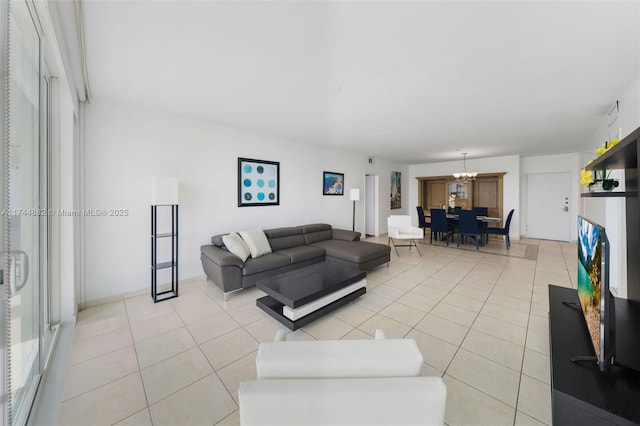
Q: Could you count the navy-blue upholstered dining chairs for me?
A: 6